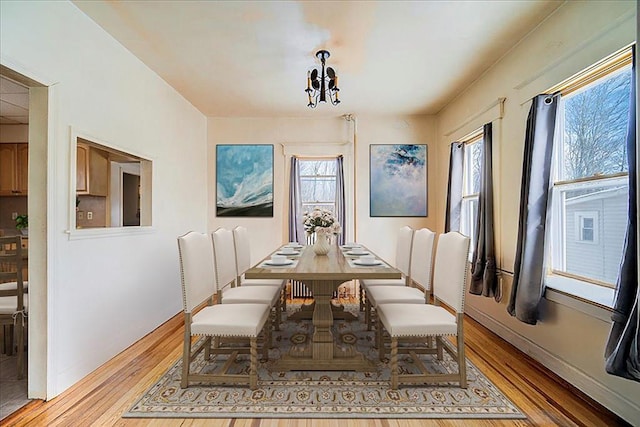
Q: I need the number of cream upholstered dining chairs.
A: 6